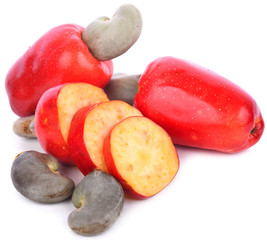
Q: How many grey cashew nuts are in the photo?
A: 5